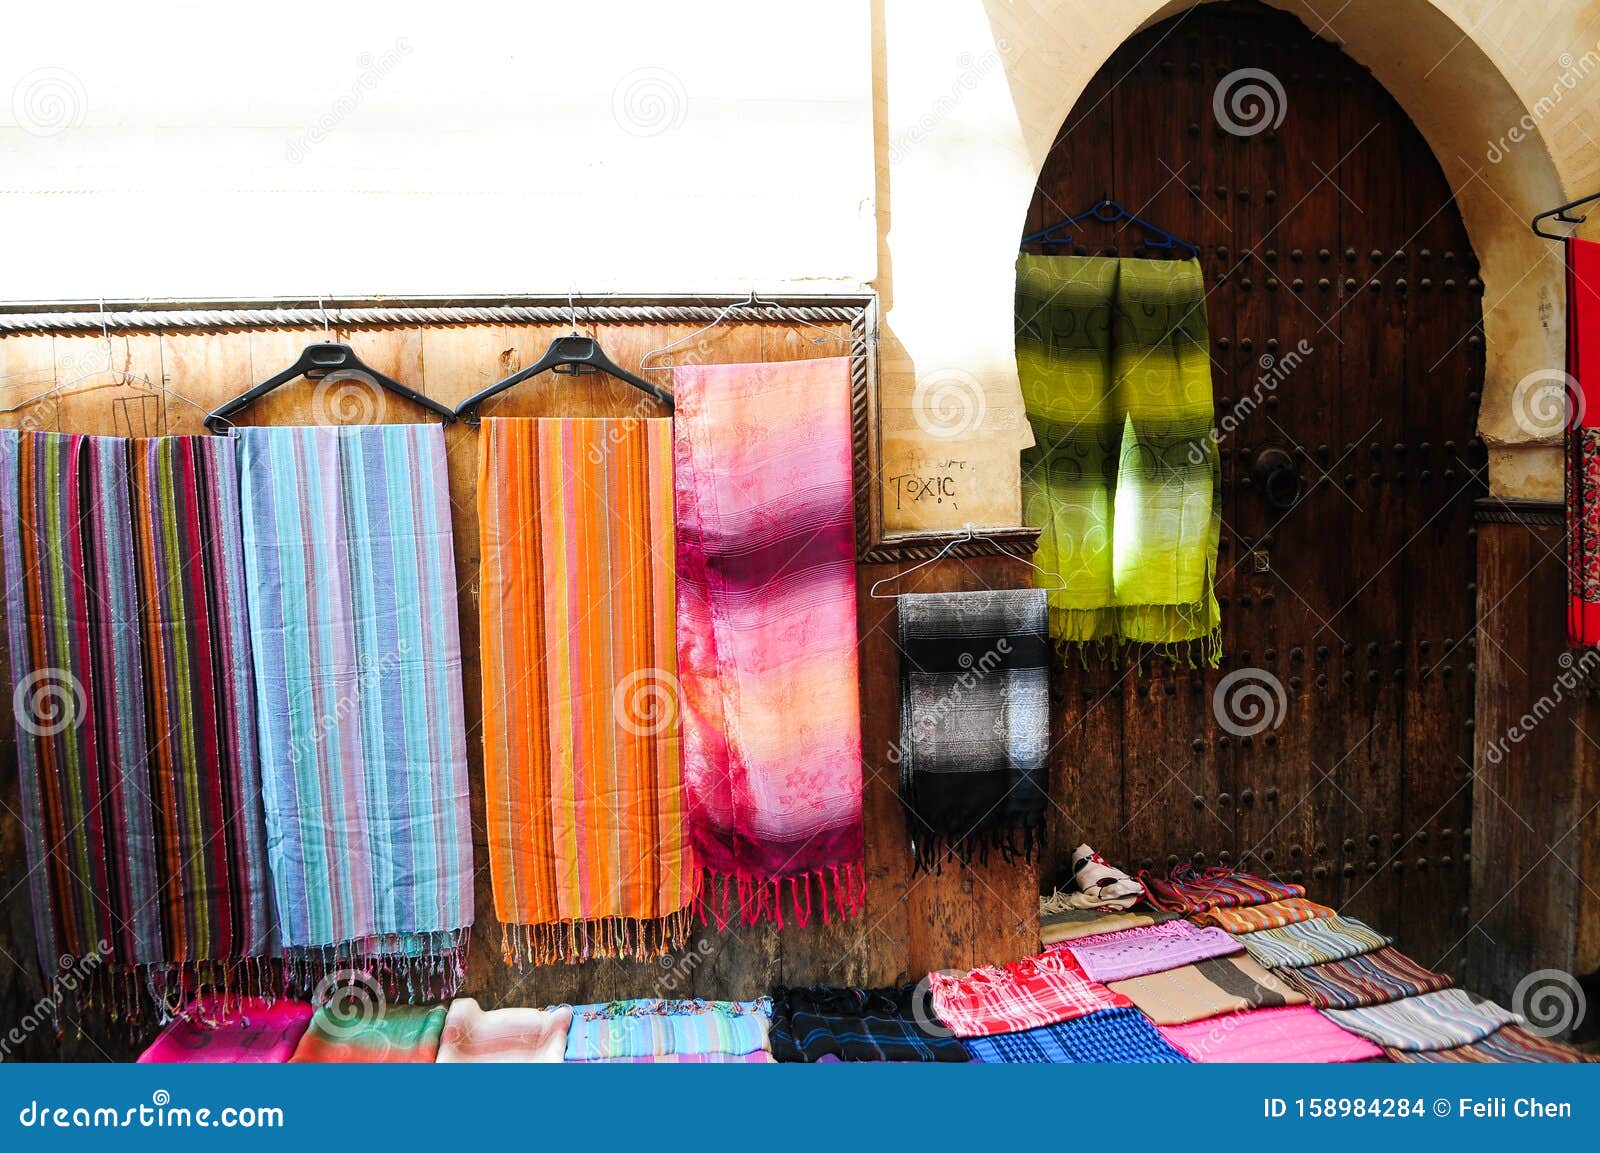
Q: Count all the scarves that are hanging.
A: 7